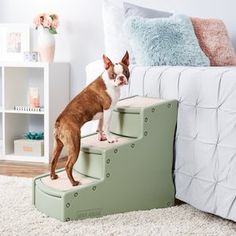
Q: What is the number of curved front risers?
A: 3